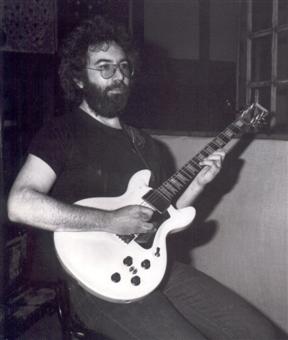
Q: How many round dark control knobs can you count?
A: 4